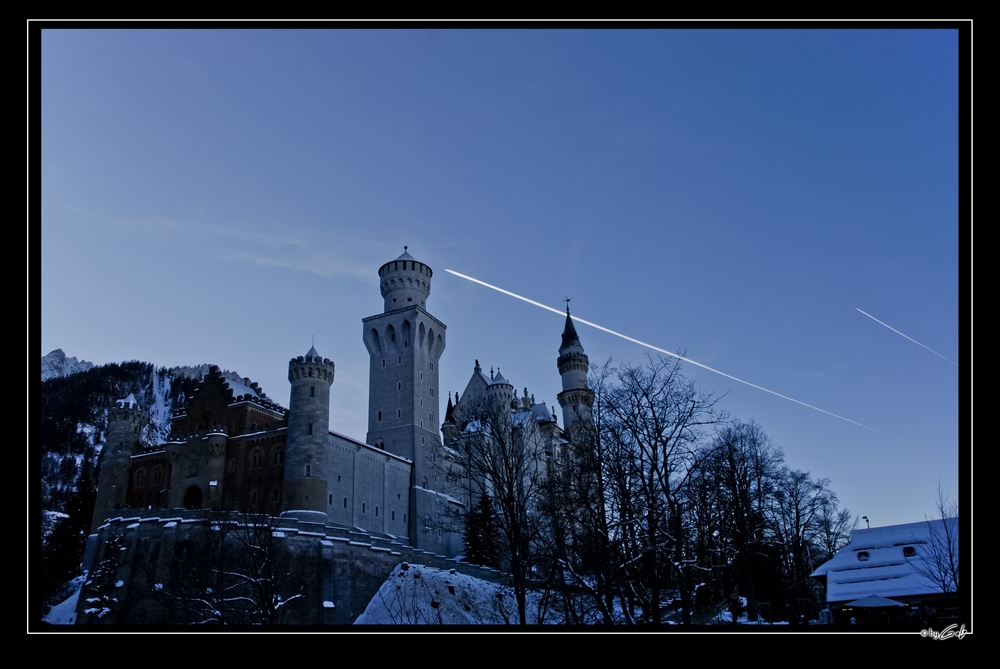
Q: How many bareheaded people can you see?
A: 0